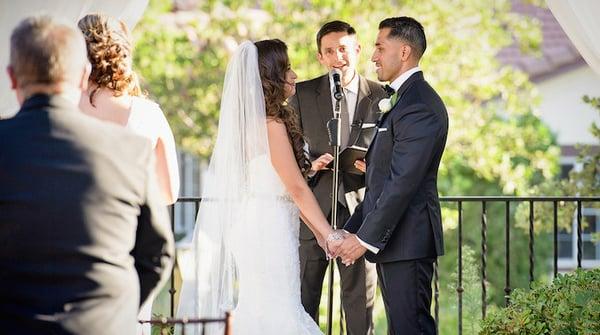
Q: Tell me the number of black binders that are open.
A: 1